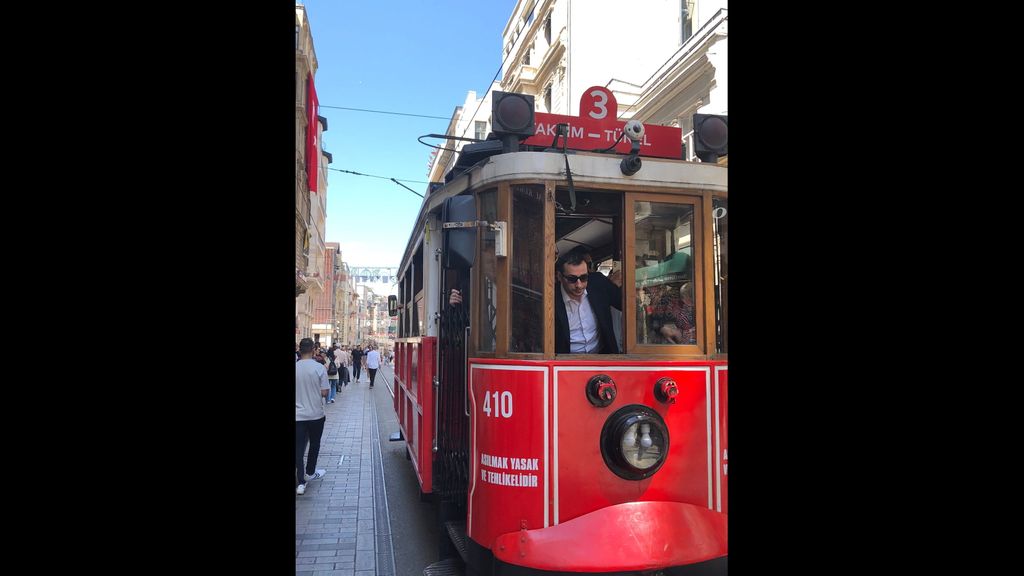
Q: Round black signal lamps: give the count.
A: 2